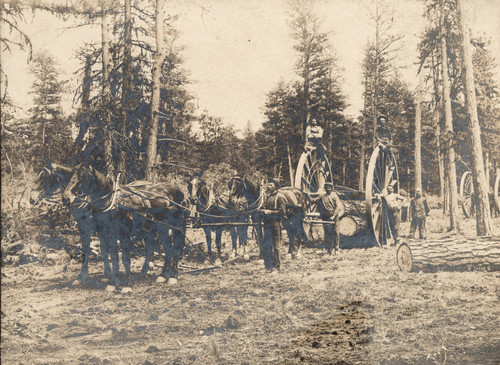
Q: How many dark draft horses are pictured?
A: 4